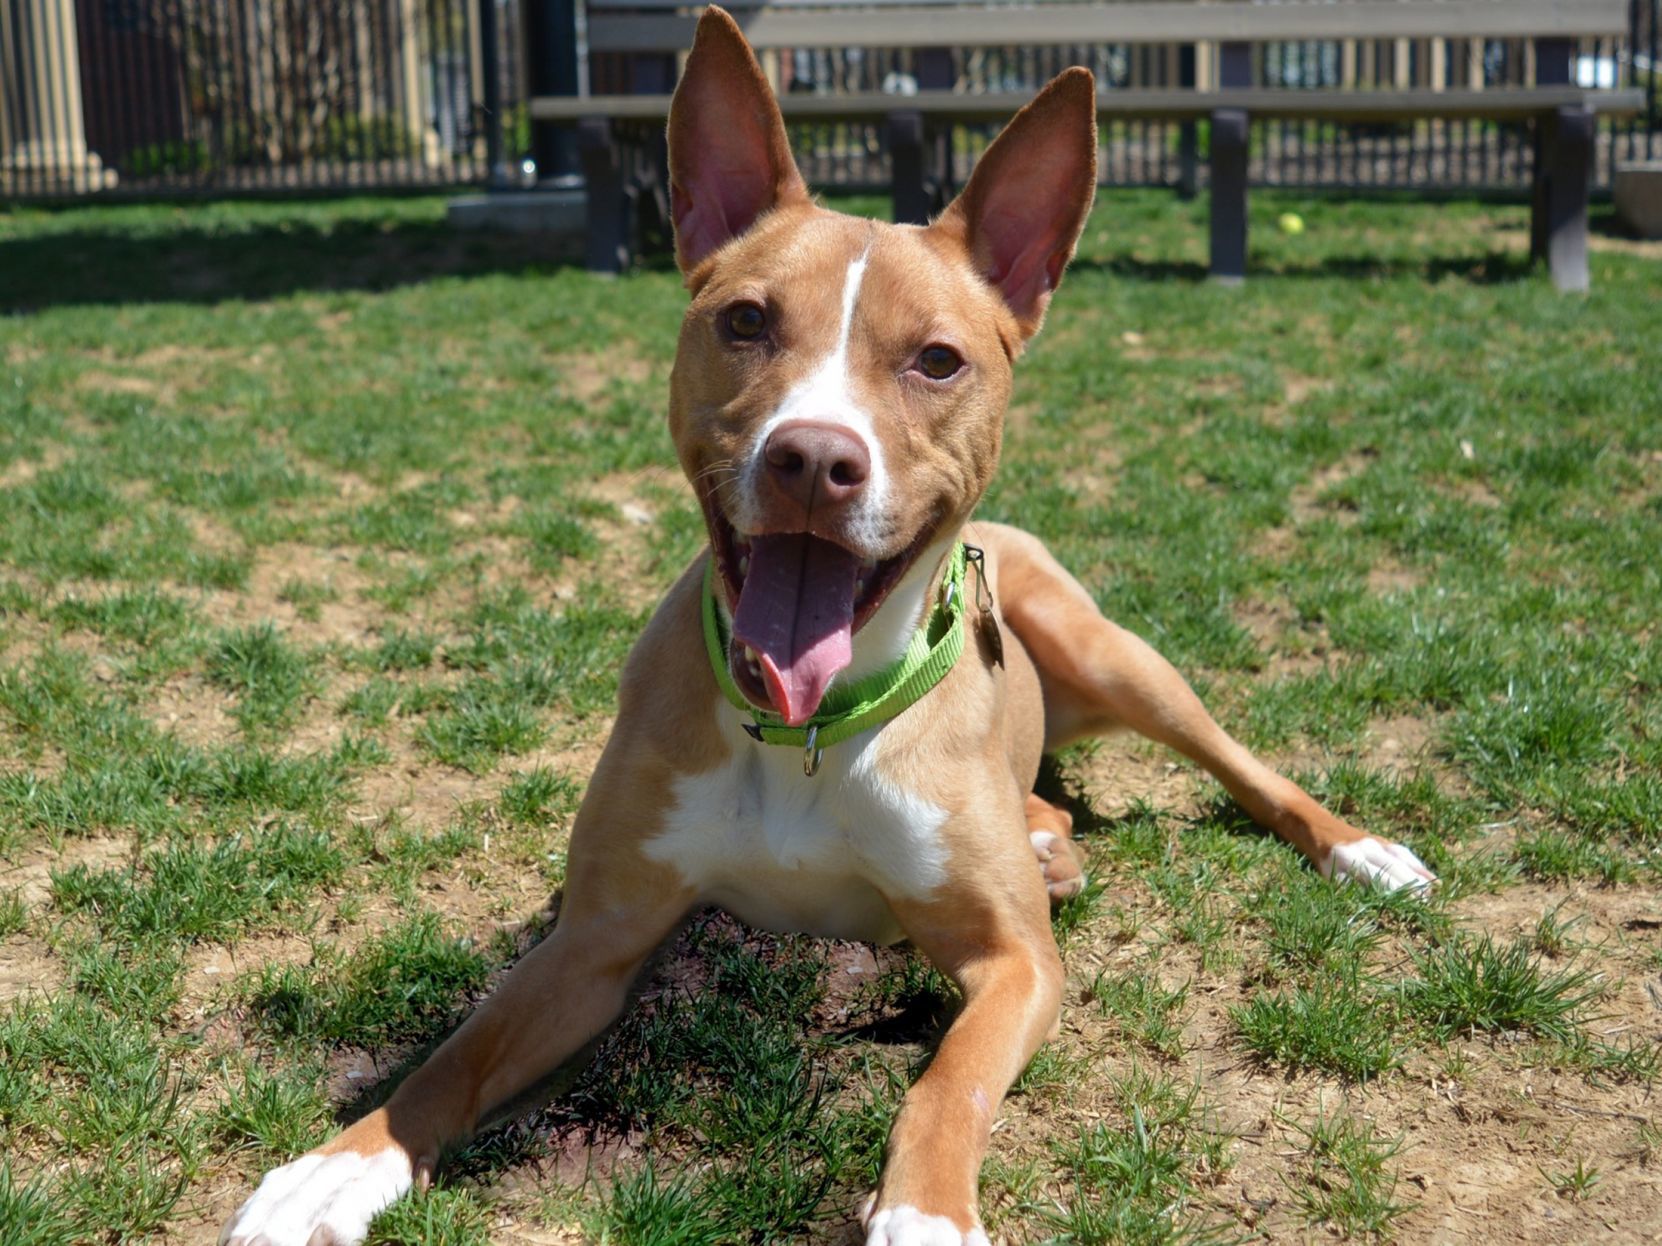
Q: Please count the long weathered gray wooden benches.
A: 1